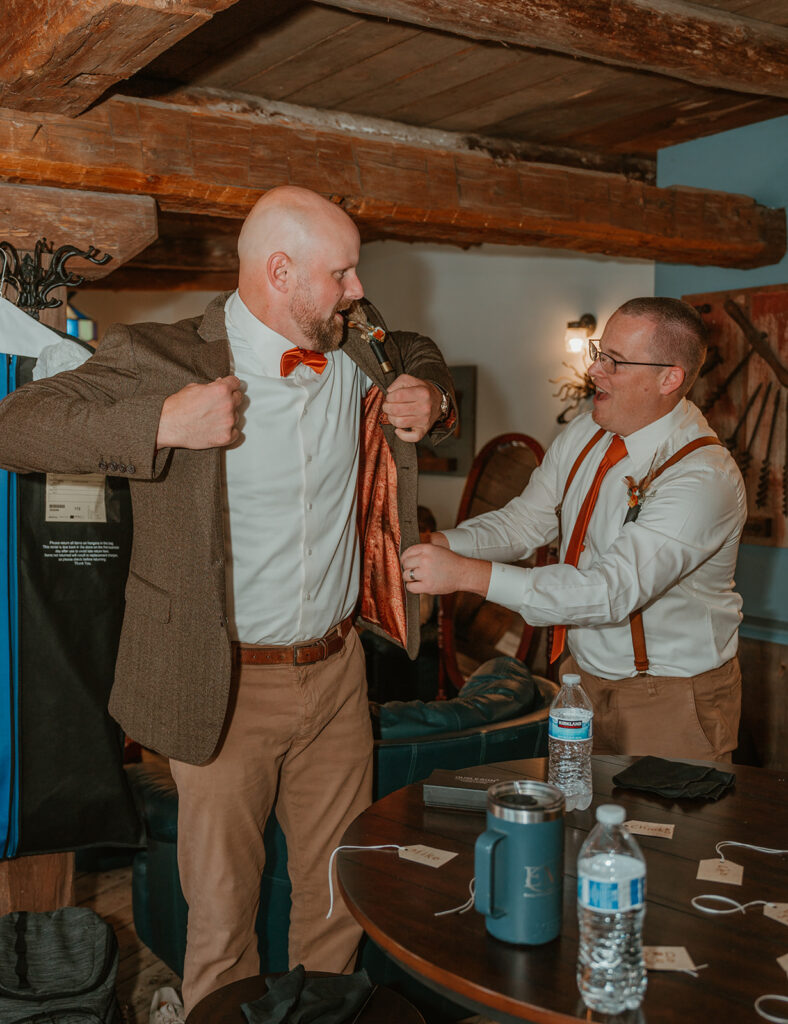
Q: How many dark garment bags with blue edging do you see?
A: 1